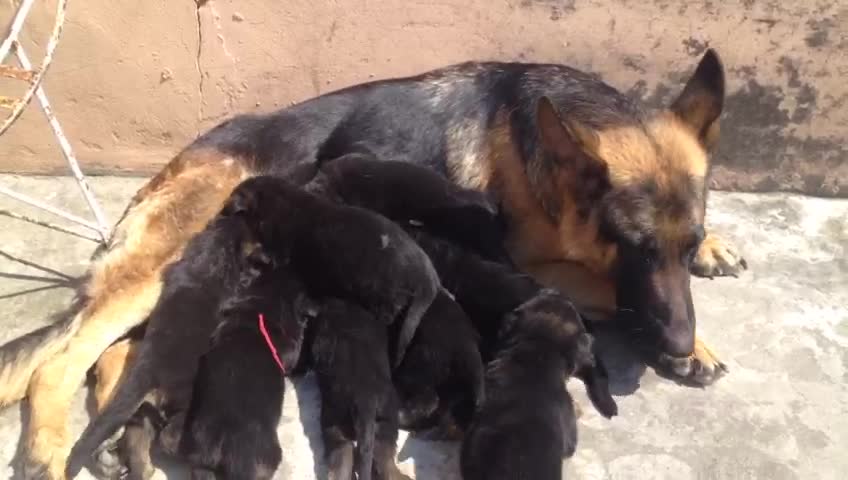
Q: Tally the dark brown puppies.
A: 8